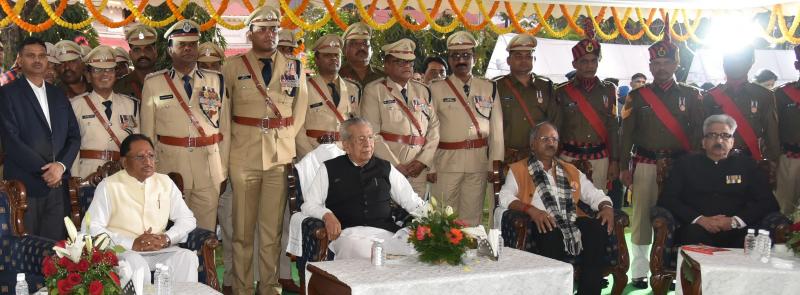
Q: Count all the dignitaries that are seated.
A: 4